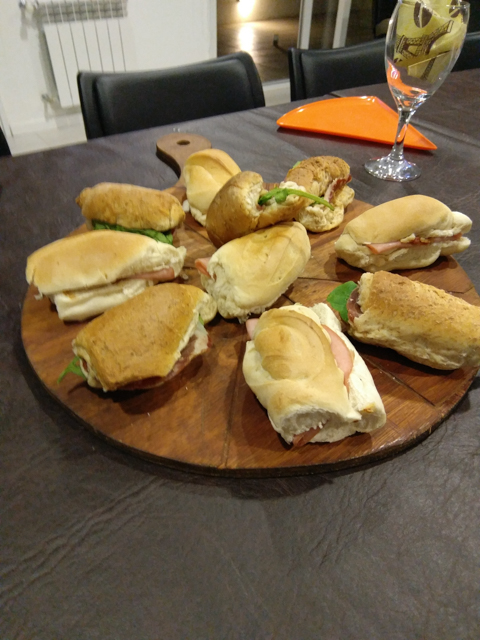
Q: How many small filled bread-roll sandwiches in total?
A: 10